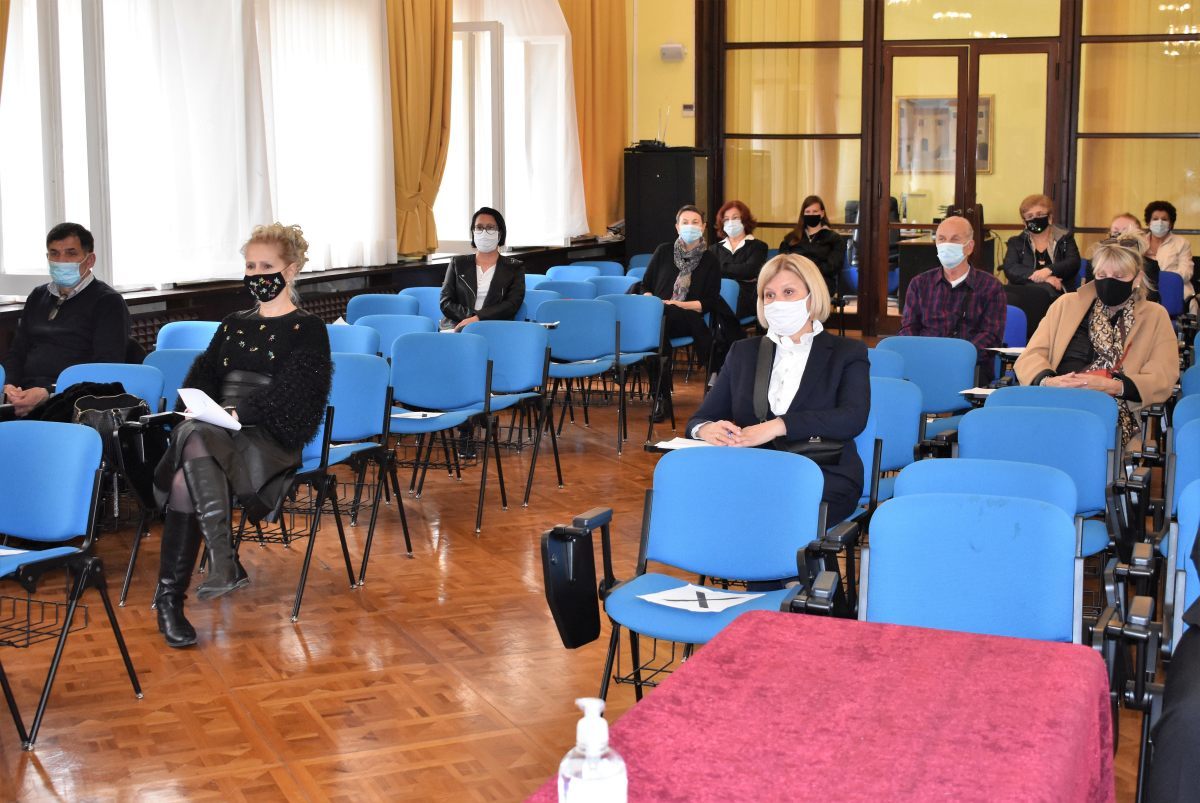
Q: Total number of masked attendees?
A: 12